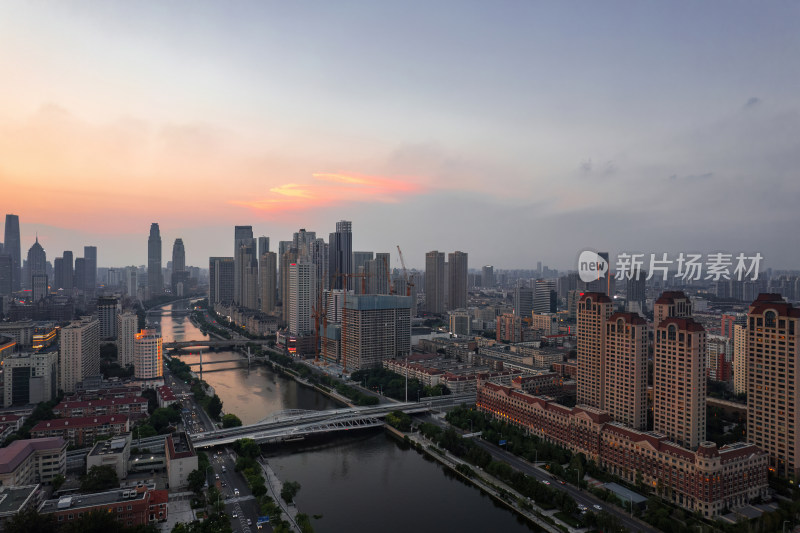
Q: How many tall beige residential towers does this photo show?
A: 5